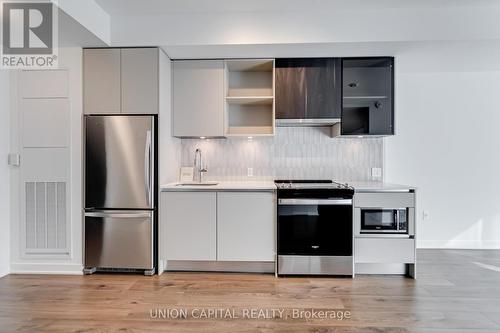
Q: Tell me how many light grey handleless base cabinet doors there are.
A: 2